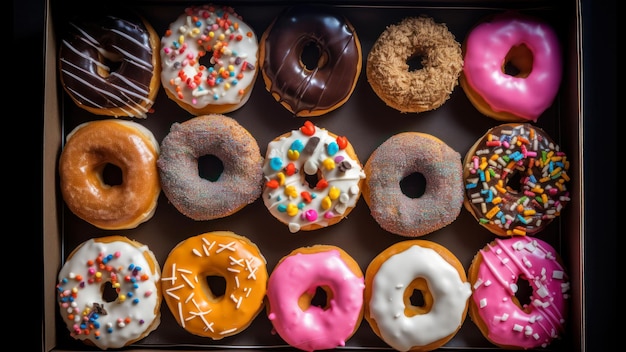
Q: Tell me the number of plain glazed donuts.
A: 1